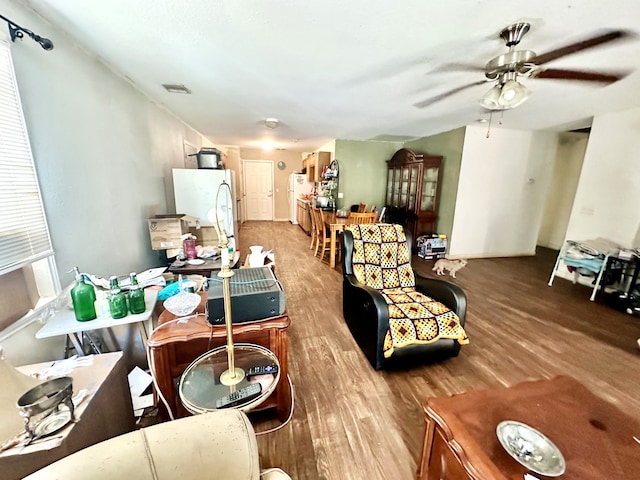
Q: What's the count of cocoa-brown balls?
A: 0